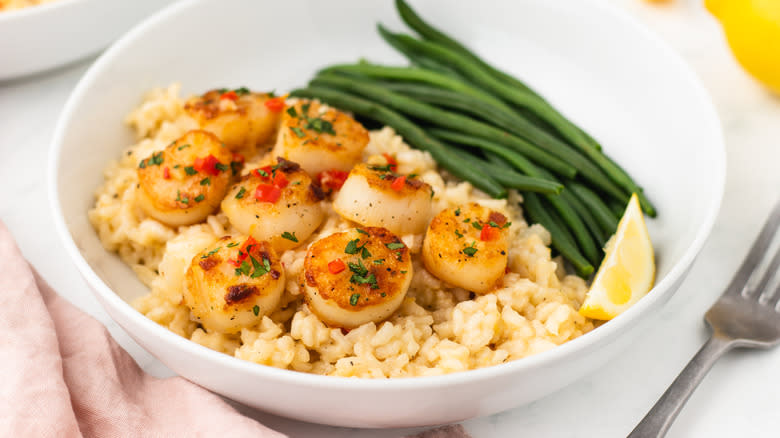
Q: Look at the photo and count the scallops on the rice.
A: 8